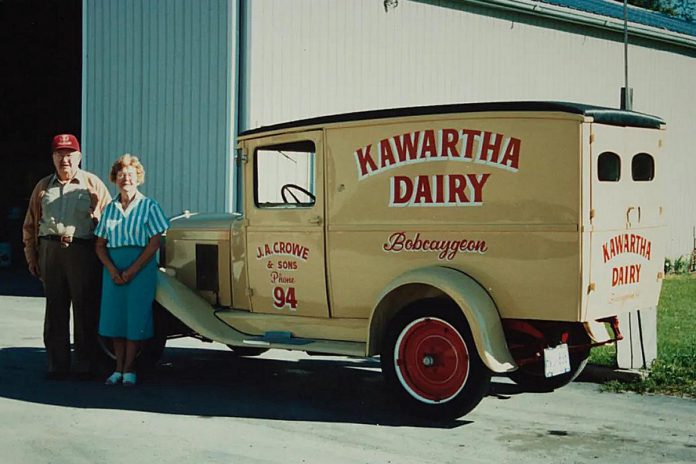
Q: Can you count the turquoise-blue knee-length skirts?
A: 1